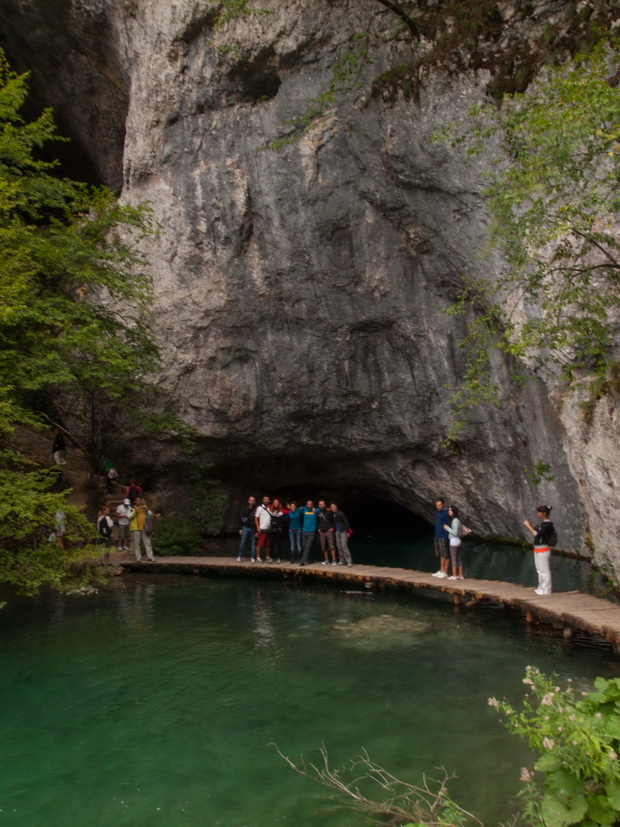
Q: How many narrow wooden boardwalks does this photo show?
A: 1